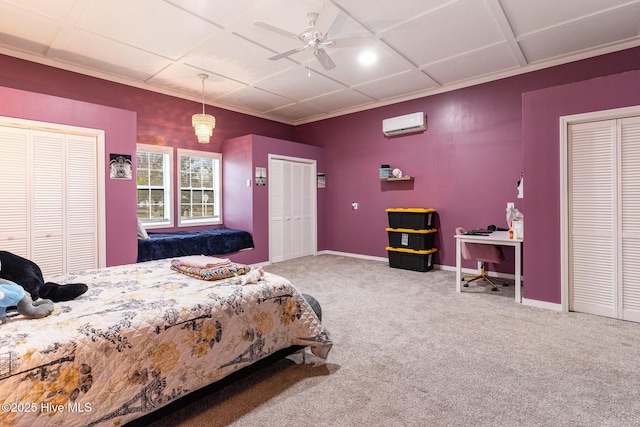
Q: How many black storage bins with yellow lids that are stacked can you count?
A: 3